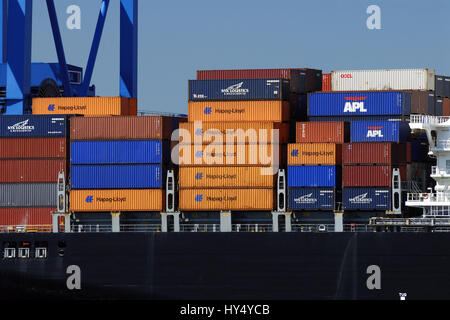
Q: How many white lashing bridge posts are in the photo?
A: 4